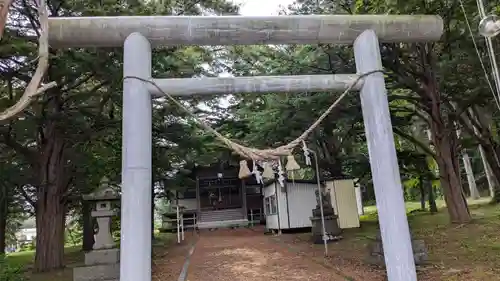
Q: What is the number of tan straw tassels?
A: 3